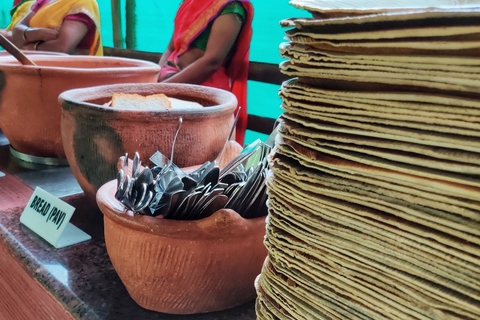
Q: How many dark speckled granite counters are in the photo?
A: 1